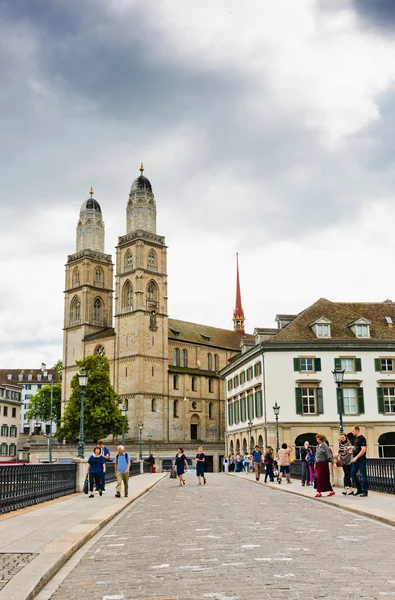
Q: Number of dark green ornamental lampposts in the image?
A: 7